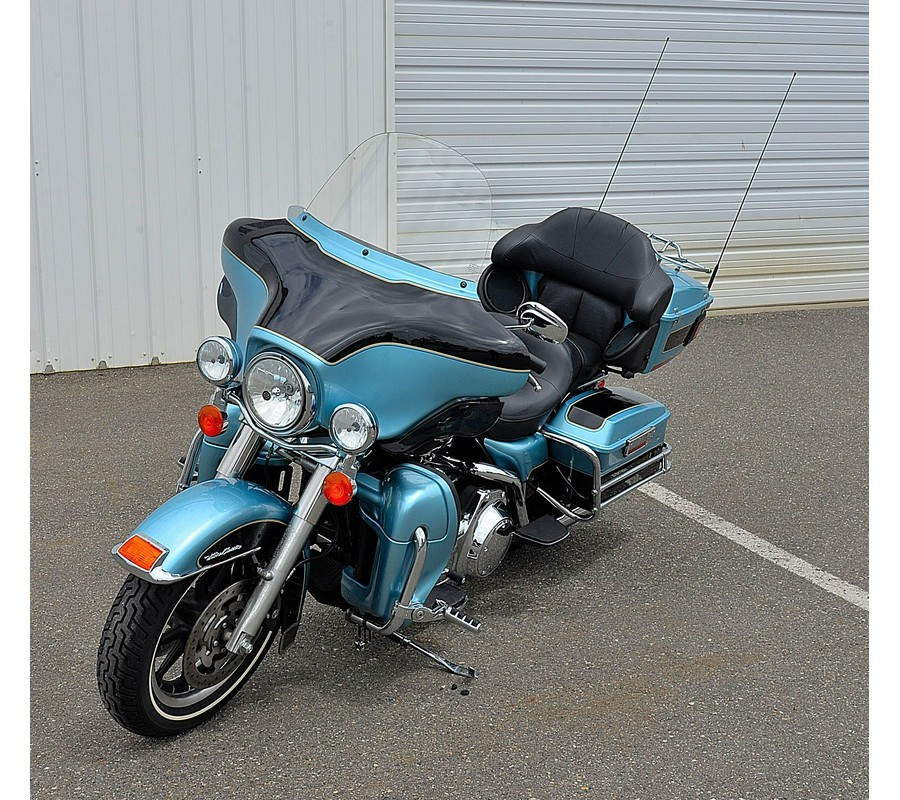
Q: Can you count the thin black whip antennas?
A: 2